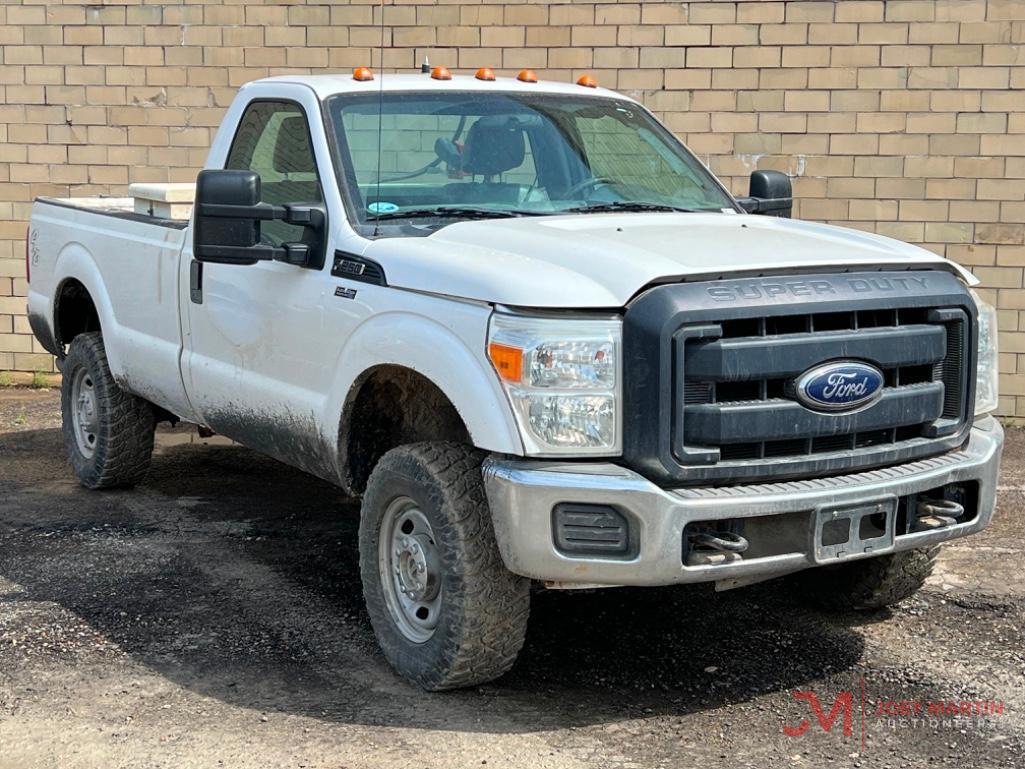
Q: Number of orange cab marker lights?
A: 5